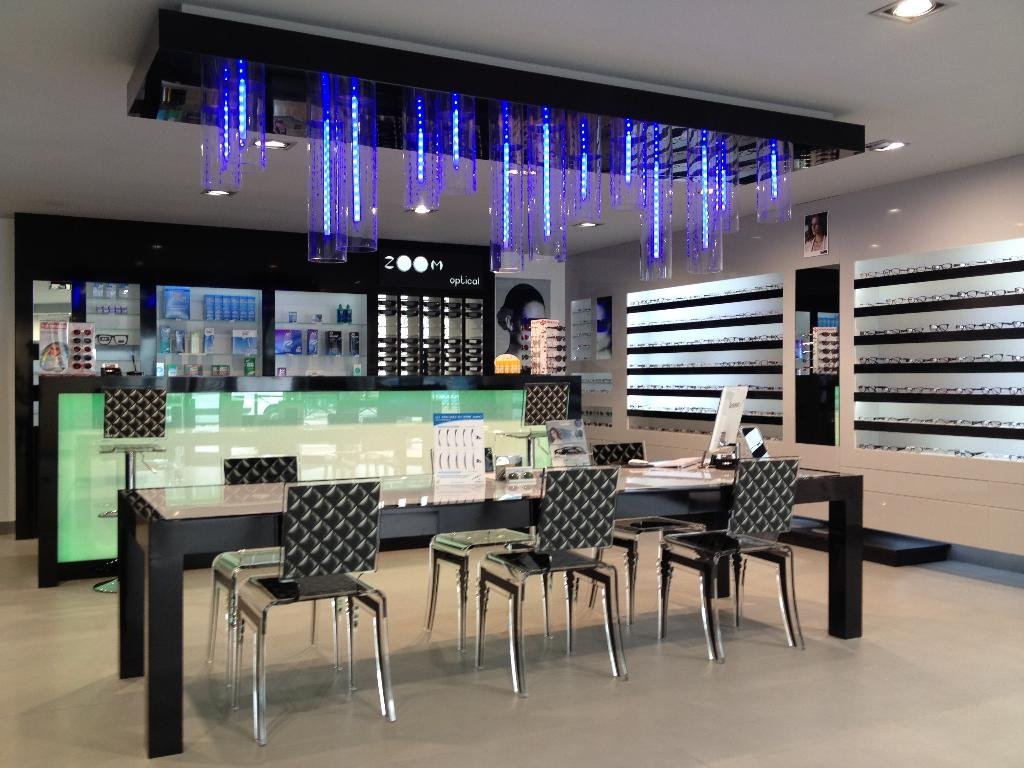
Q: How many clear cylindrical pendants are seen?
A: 14